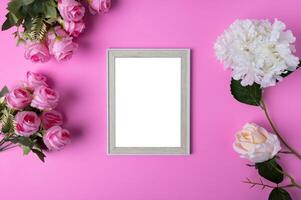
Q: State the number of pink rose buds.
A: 11